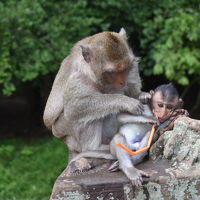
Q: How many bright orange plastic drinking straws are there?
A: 1